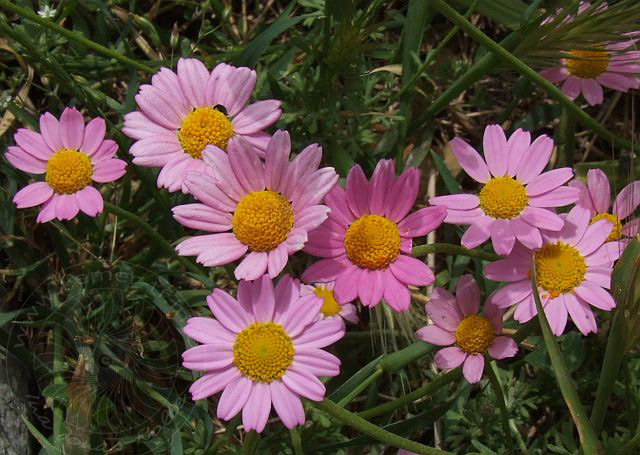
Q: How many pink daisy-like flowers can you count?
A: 11